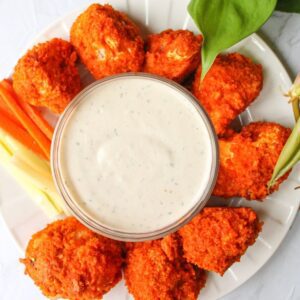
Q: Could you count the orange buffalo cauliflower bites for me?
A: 8